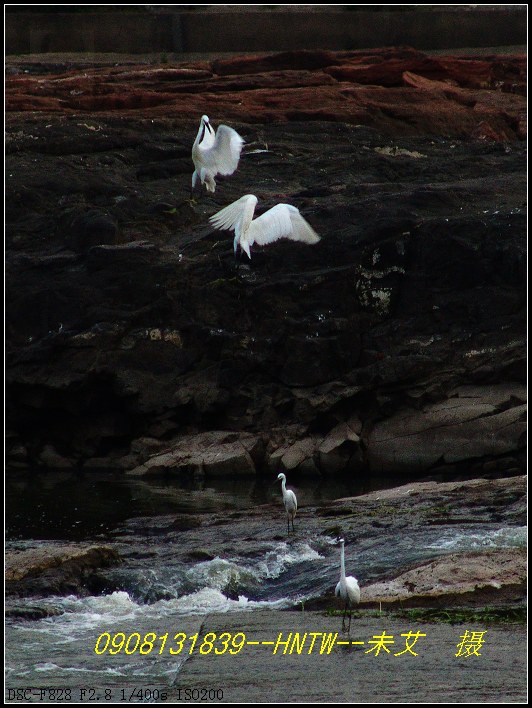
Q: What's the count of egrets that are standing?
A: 2